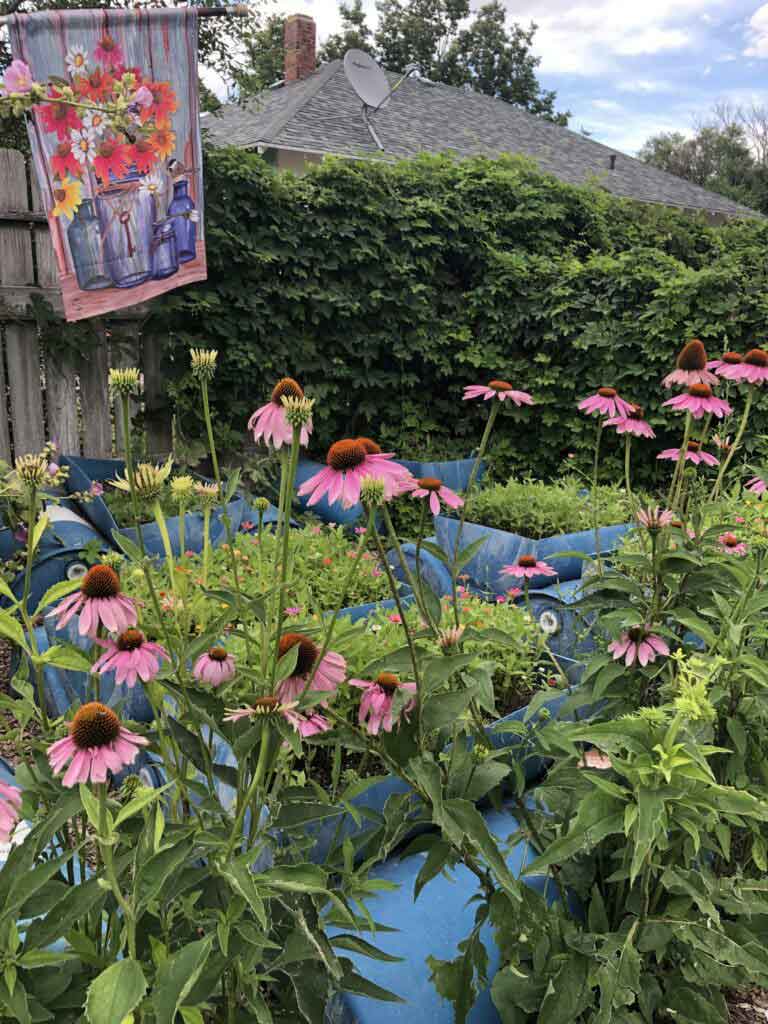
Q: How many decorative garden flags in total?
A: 1